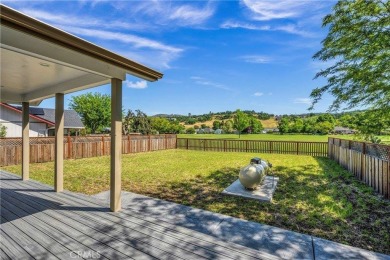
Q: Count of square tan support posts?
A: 3